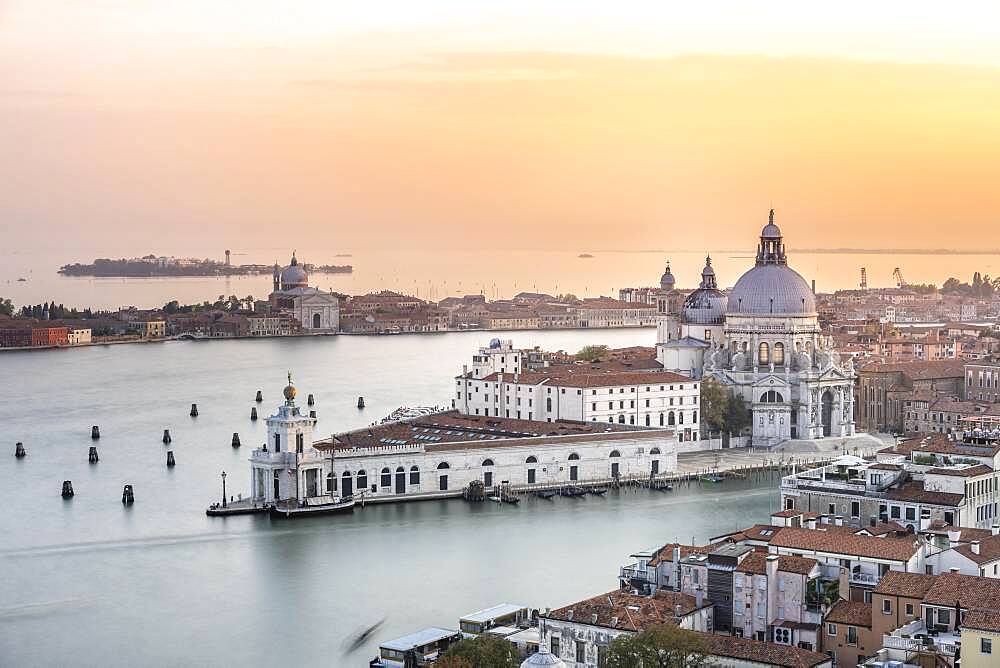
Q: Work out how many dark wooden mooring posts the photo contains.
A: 14